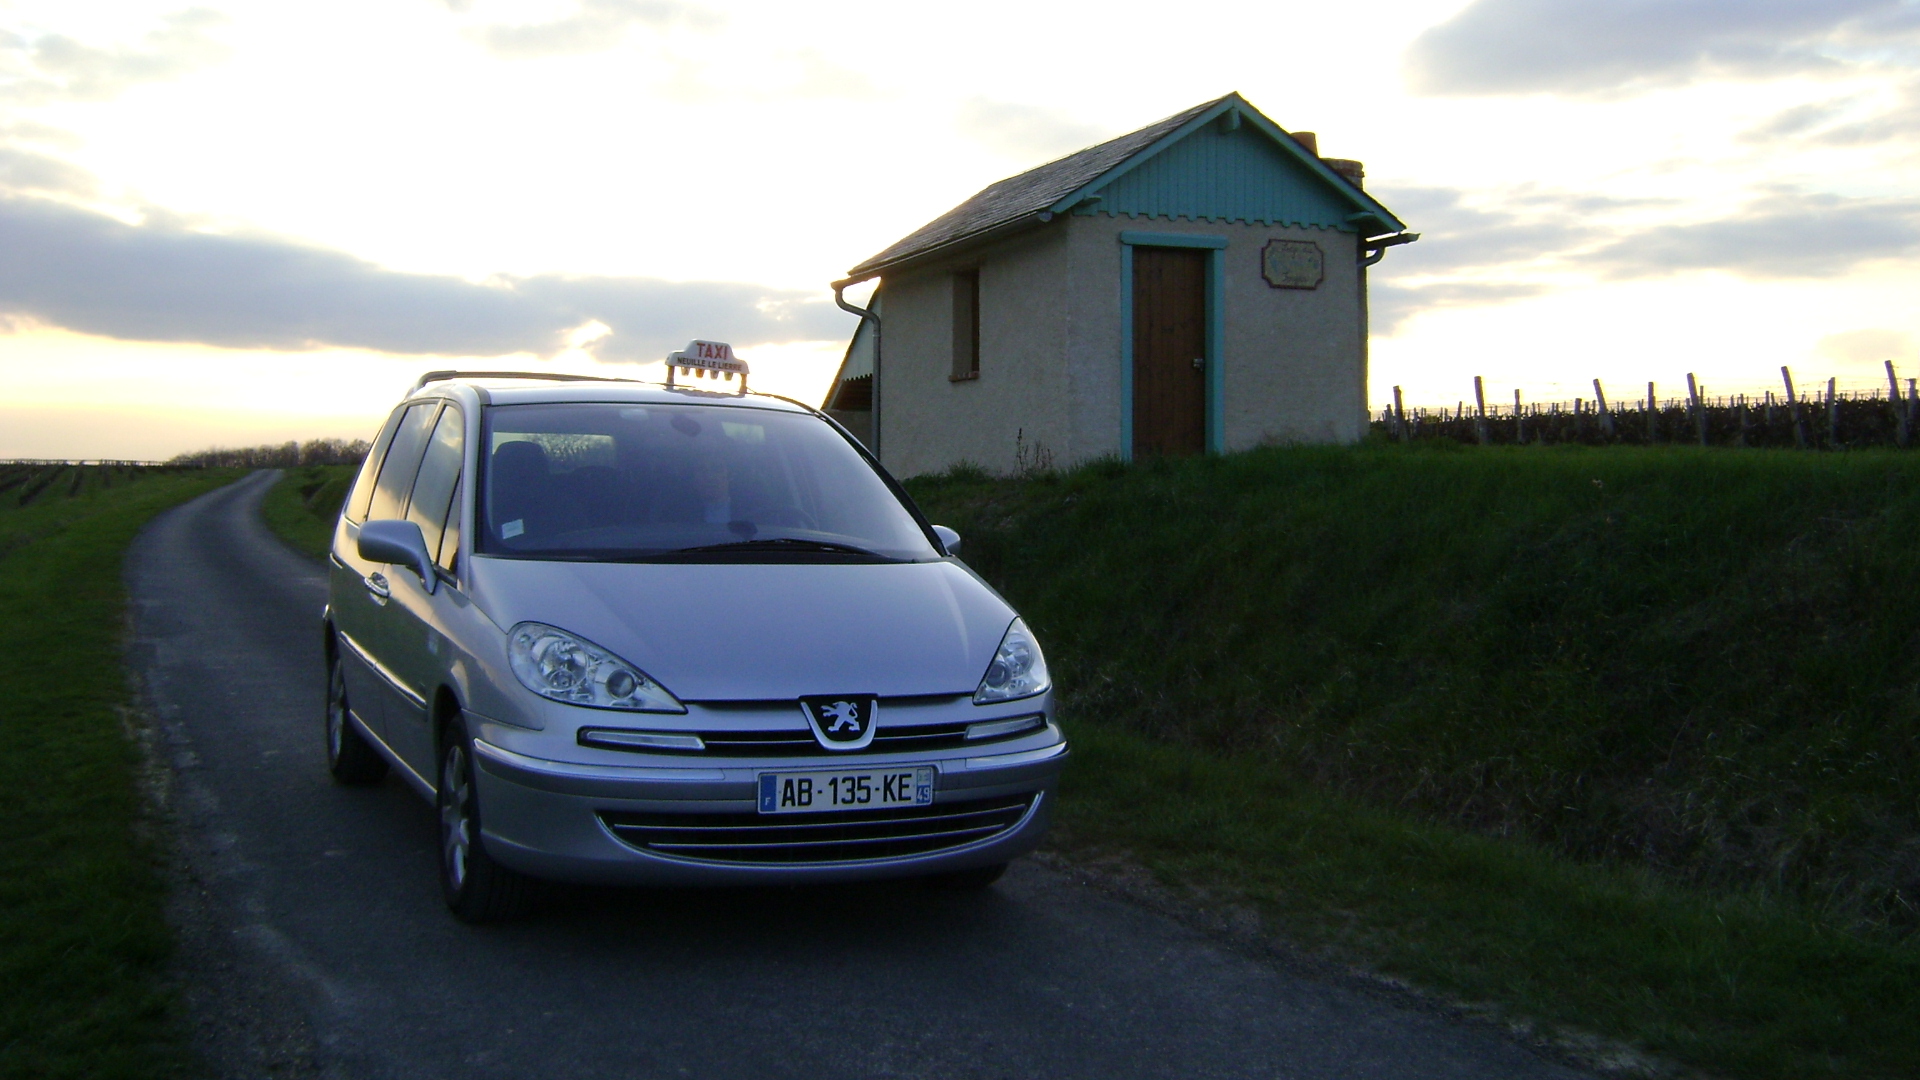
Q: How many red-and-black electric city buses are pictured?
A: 0